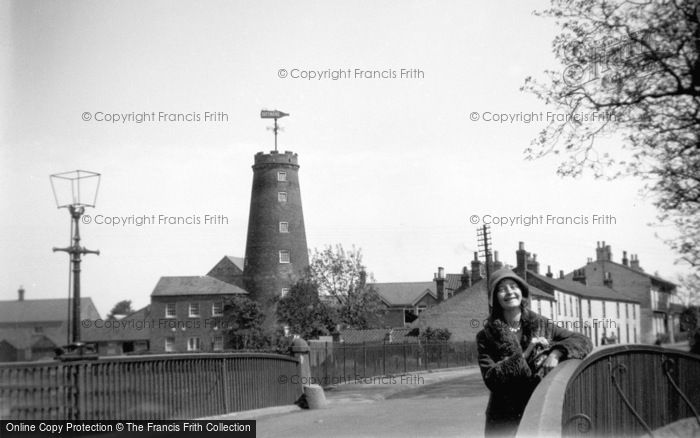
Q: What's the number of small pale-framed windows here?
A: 11